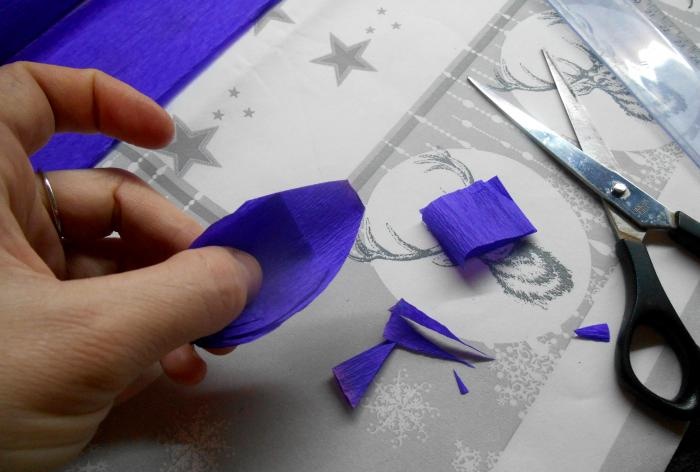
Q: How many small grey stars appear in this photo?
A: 6